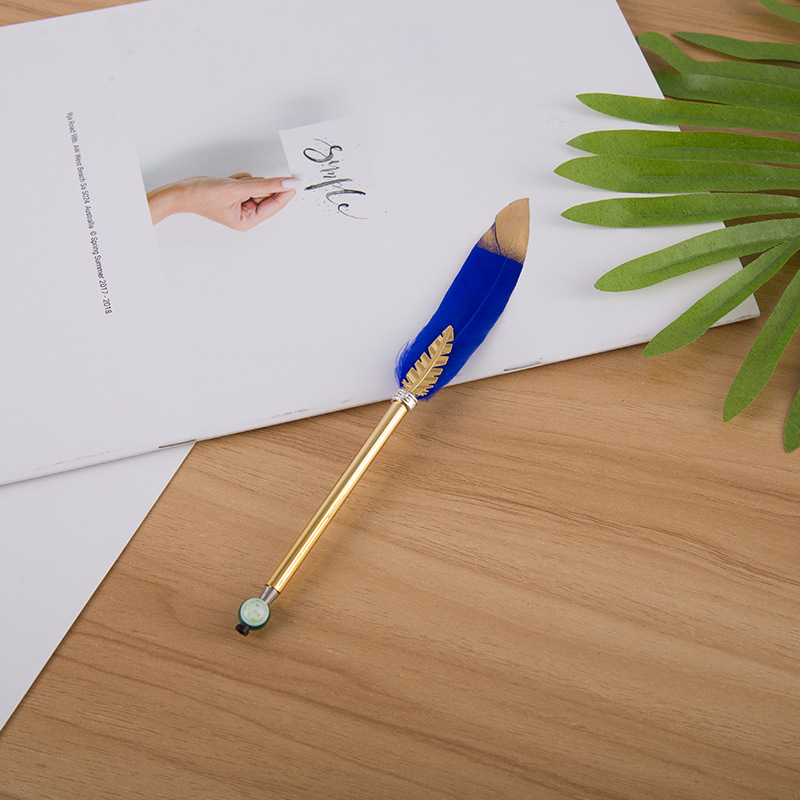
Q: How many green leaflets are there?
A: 12